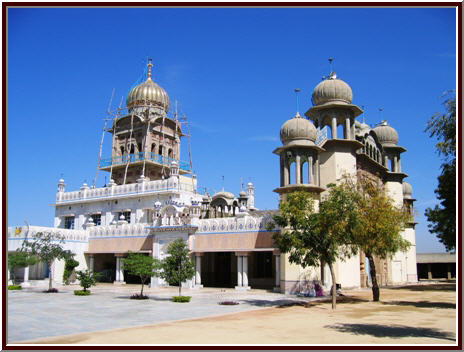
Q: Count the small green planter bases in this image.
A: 3